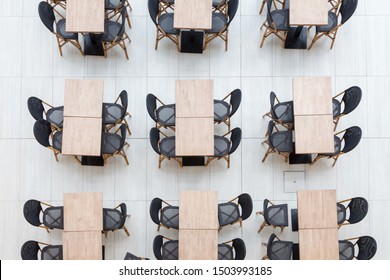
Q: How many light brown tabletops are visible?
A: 15